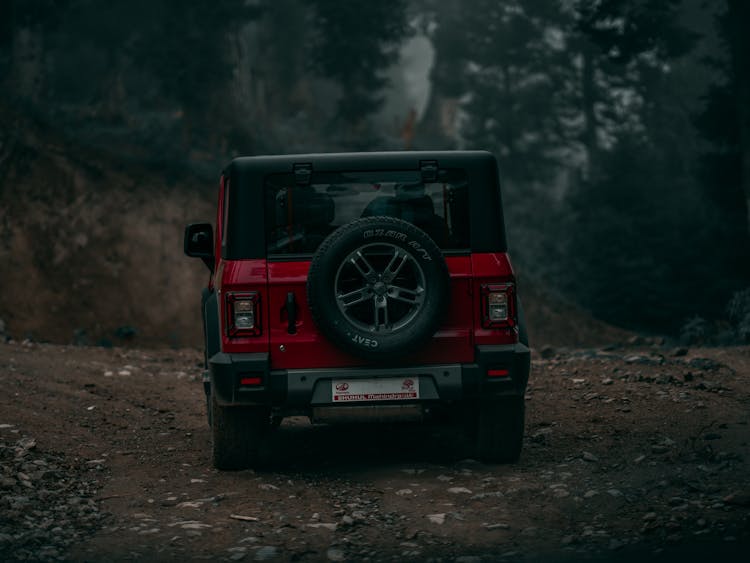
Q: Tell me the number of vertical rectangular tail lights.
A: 2